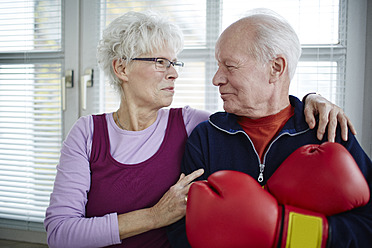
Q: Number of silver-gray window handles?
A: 2